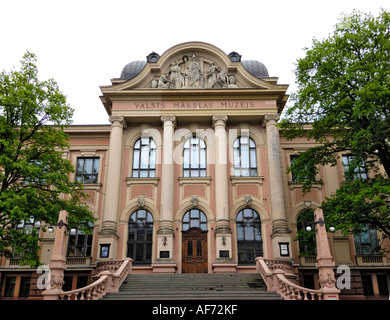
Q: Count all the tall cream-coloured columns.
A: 4